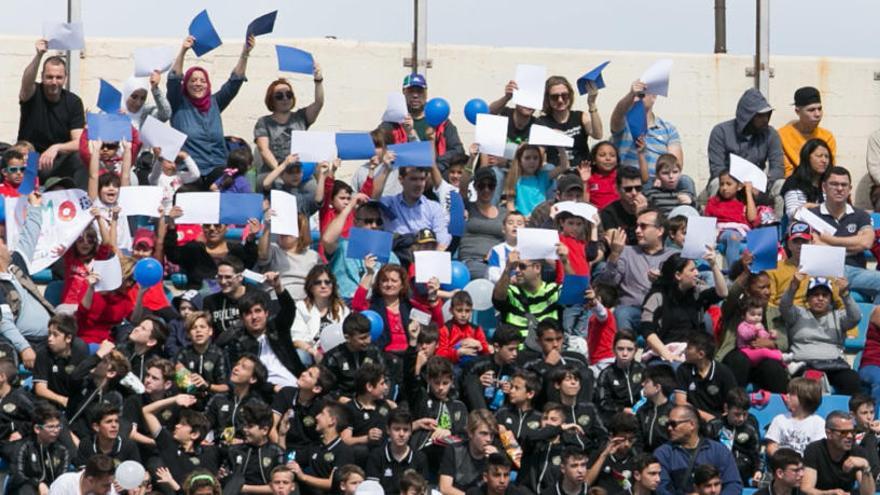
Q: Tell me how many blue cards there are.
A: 15